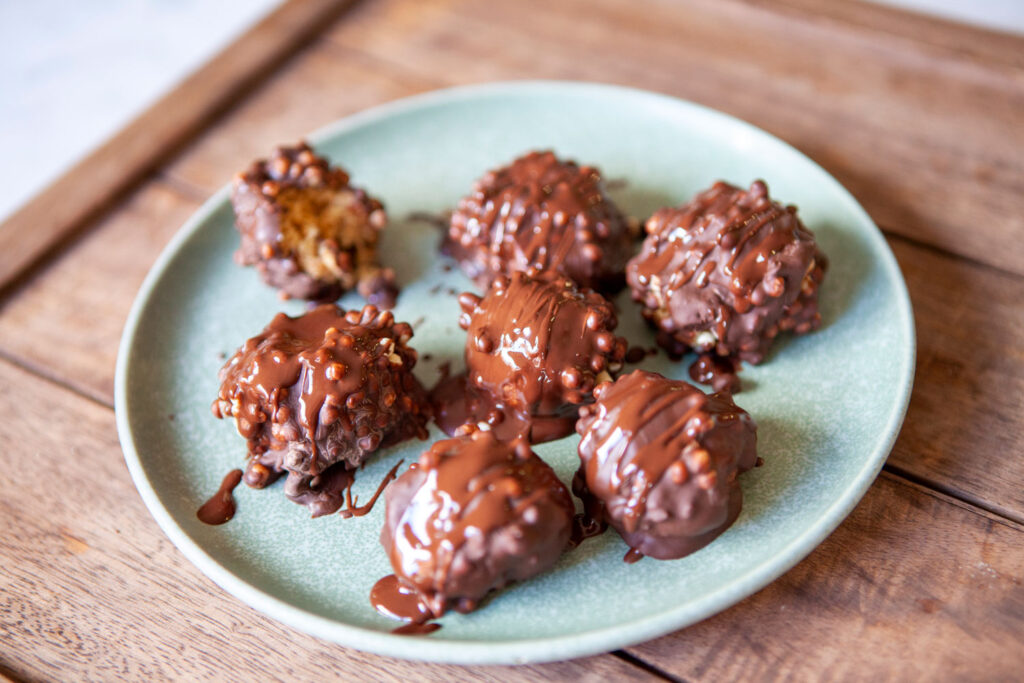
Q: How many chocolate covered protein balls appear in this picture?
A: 7